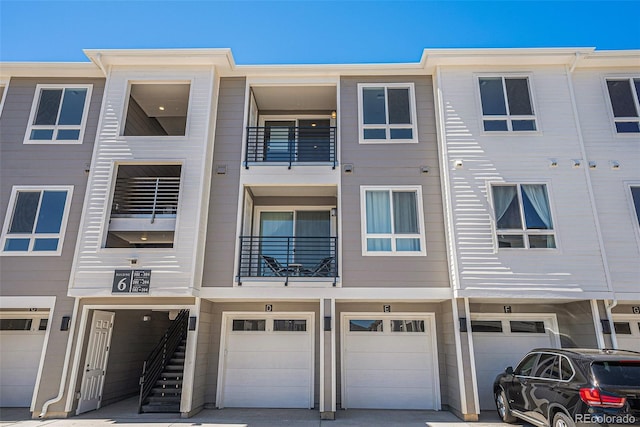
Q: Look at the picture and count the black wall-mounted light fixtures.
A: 5